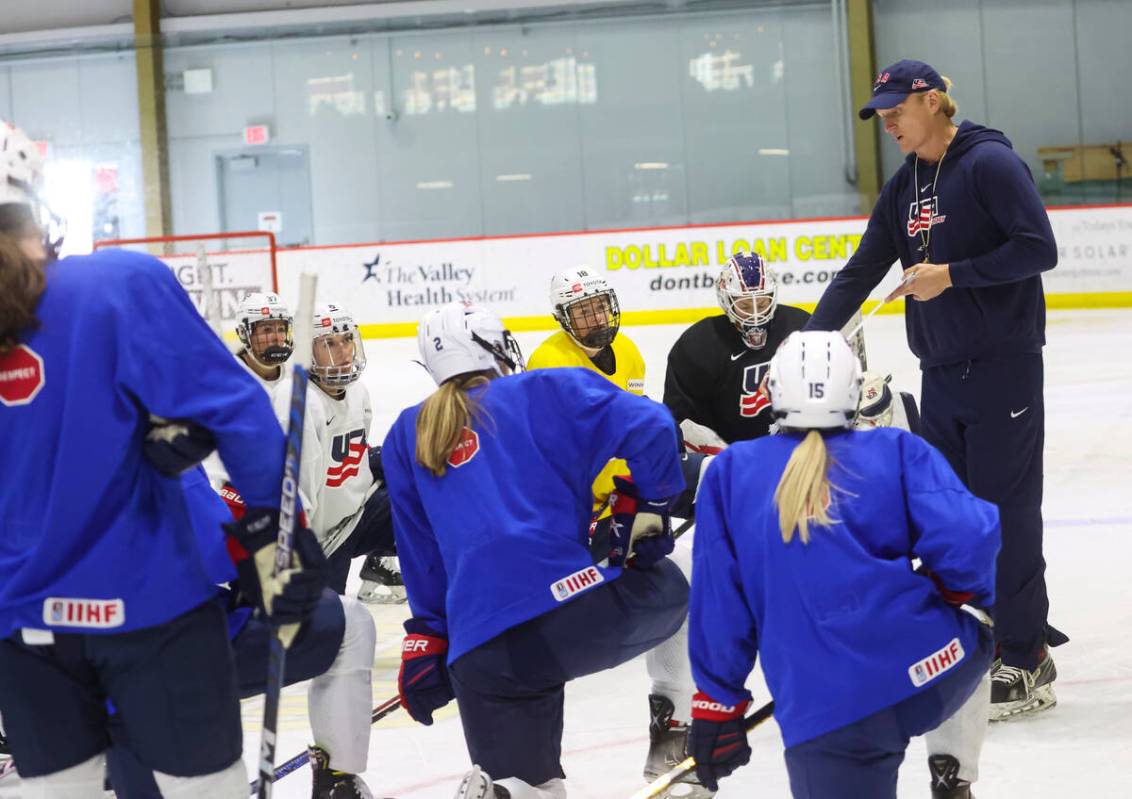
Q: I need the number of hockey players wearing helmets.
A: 7